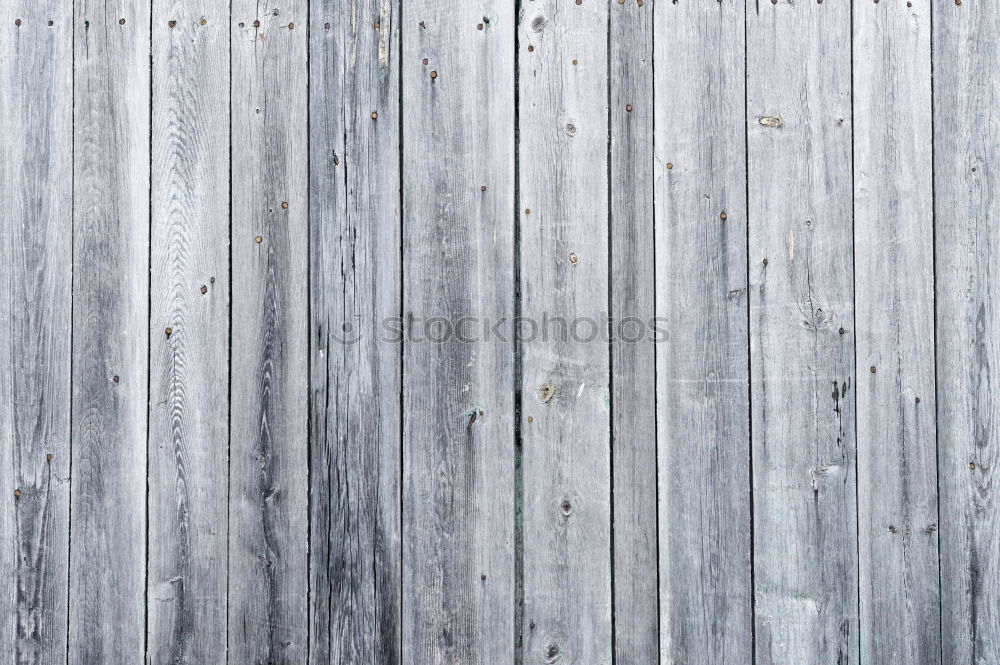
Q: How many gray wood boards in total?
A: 12